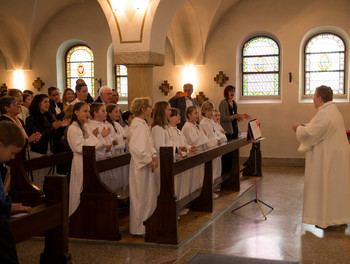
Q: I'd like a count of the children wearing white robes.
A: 10